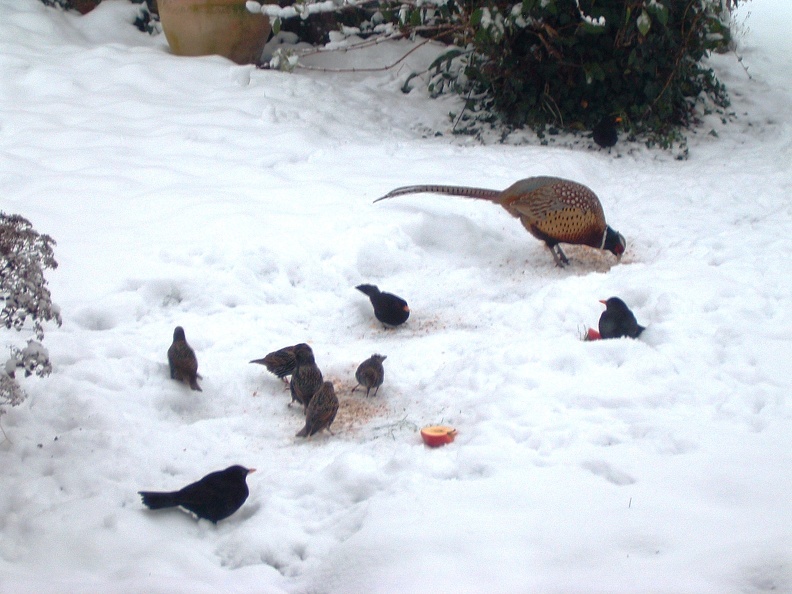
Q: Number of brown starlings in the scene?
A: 5